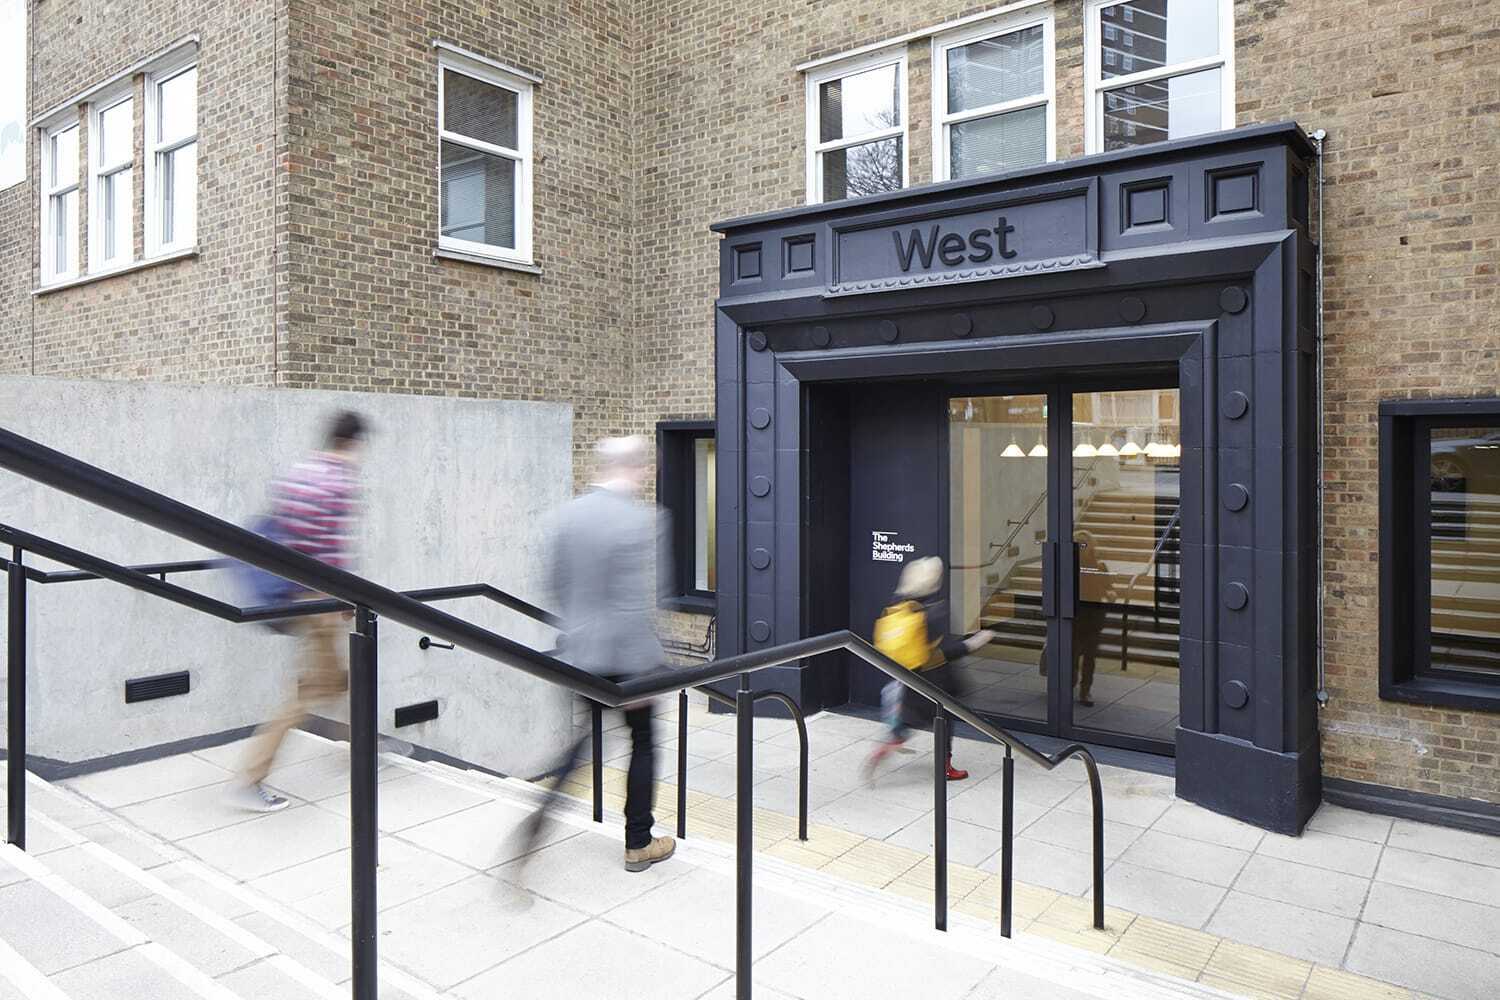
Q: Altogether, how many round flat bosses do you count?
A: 15